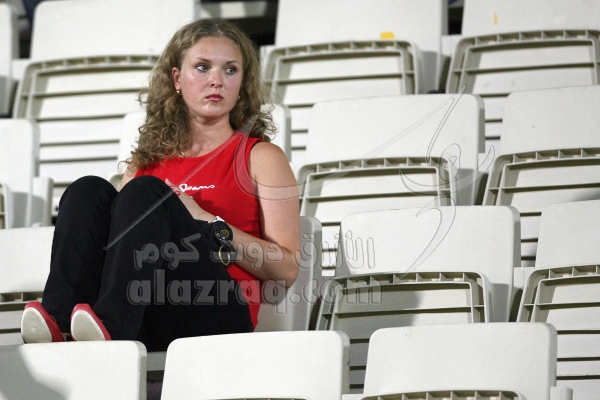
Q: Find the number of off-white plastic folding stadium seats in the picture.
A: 15